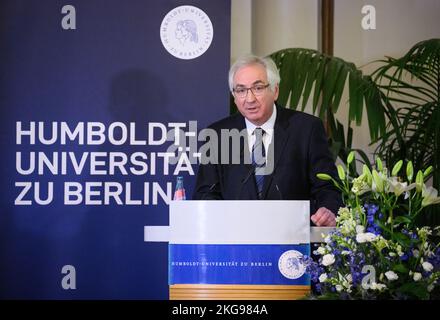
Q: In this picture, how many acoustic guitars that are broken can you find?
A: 0